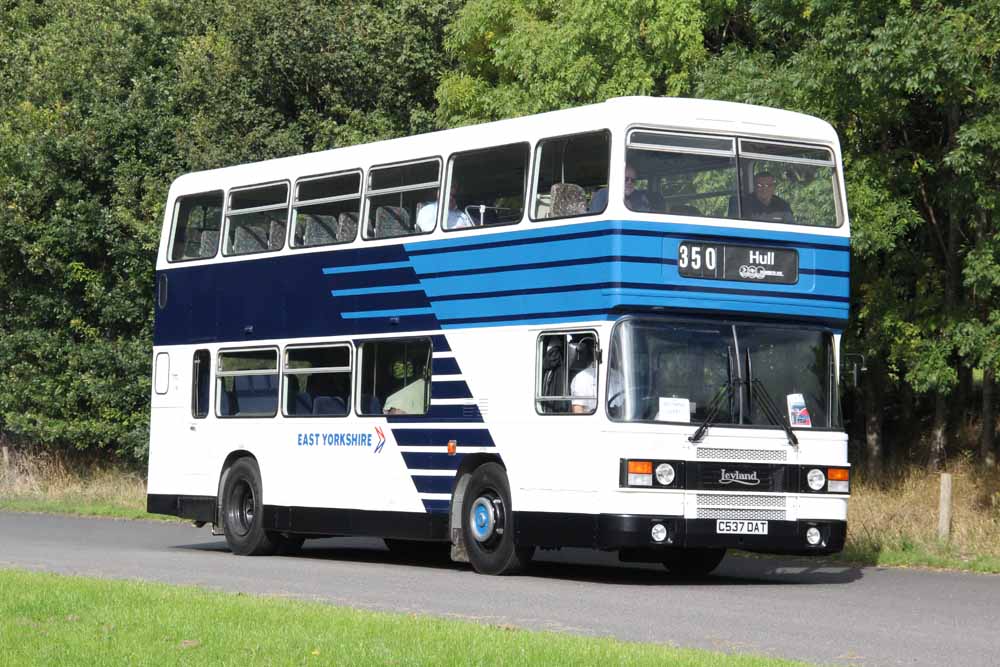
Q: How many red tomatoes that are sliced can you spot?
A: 0